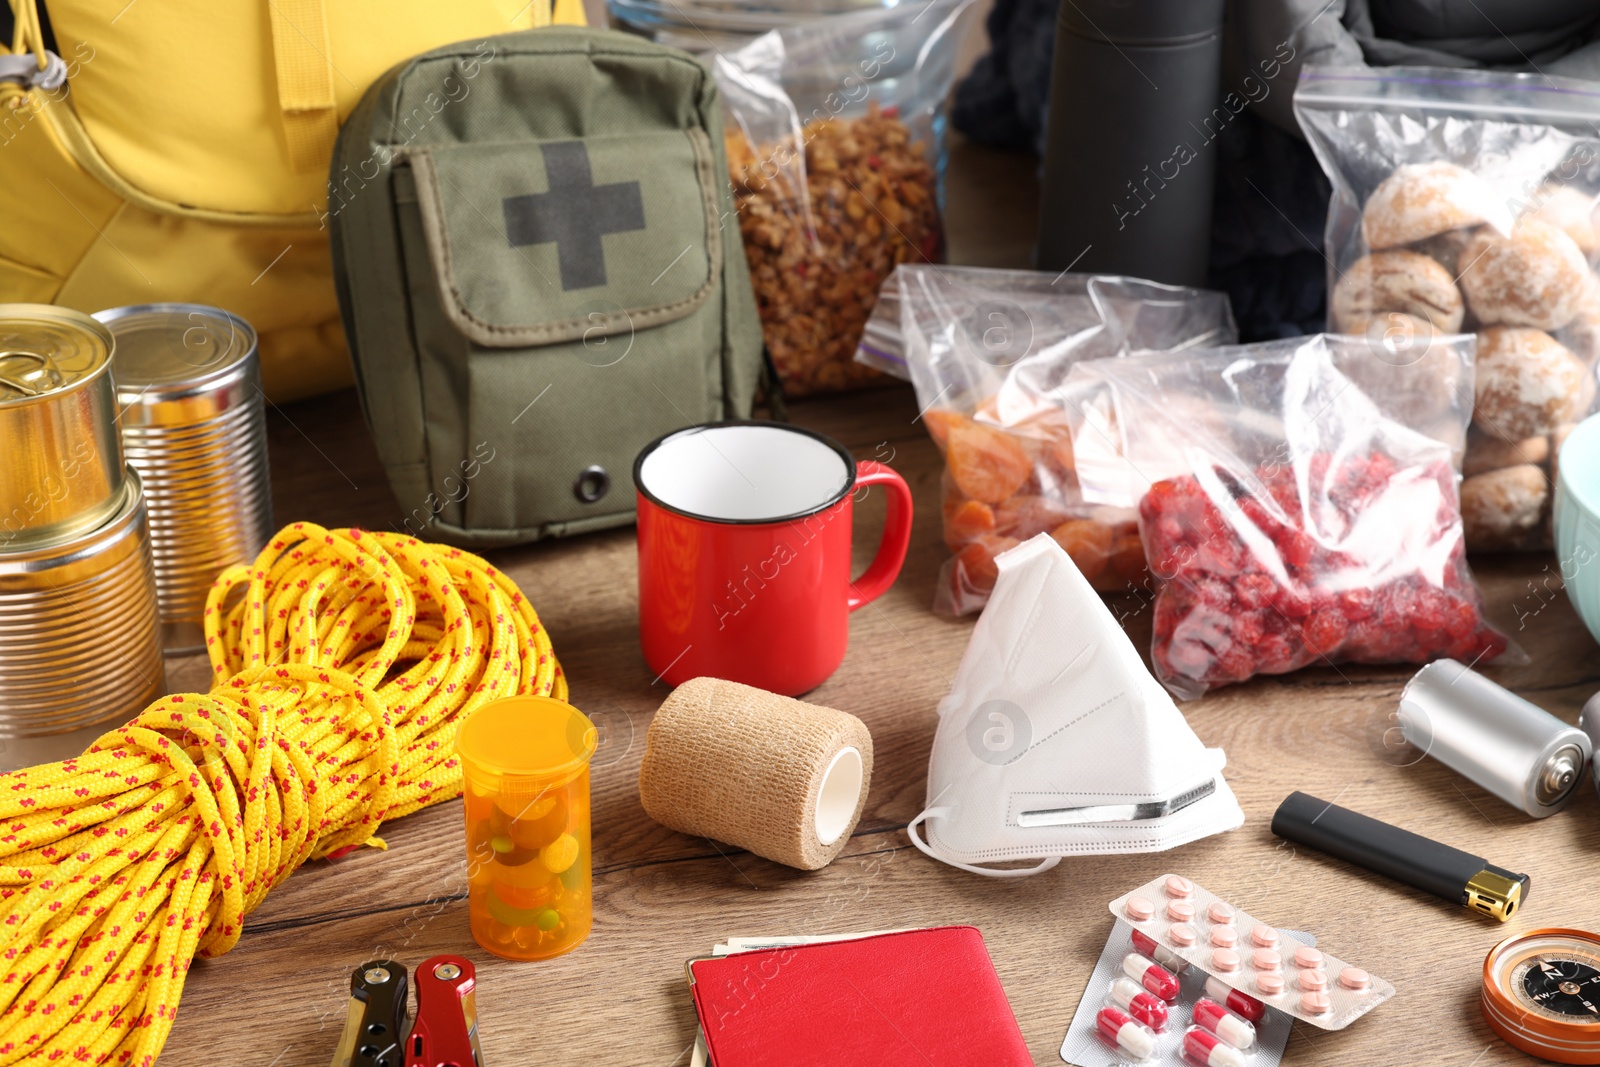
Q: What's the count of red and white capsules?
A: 7